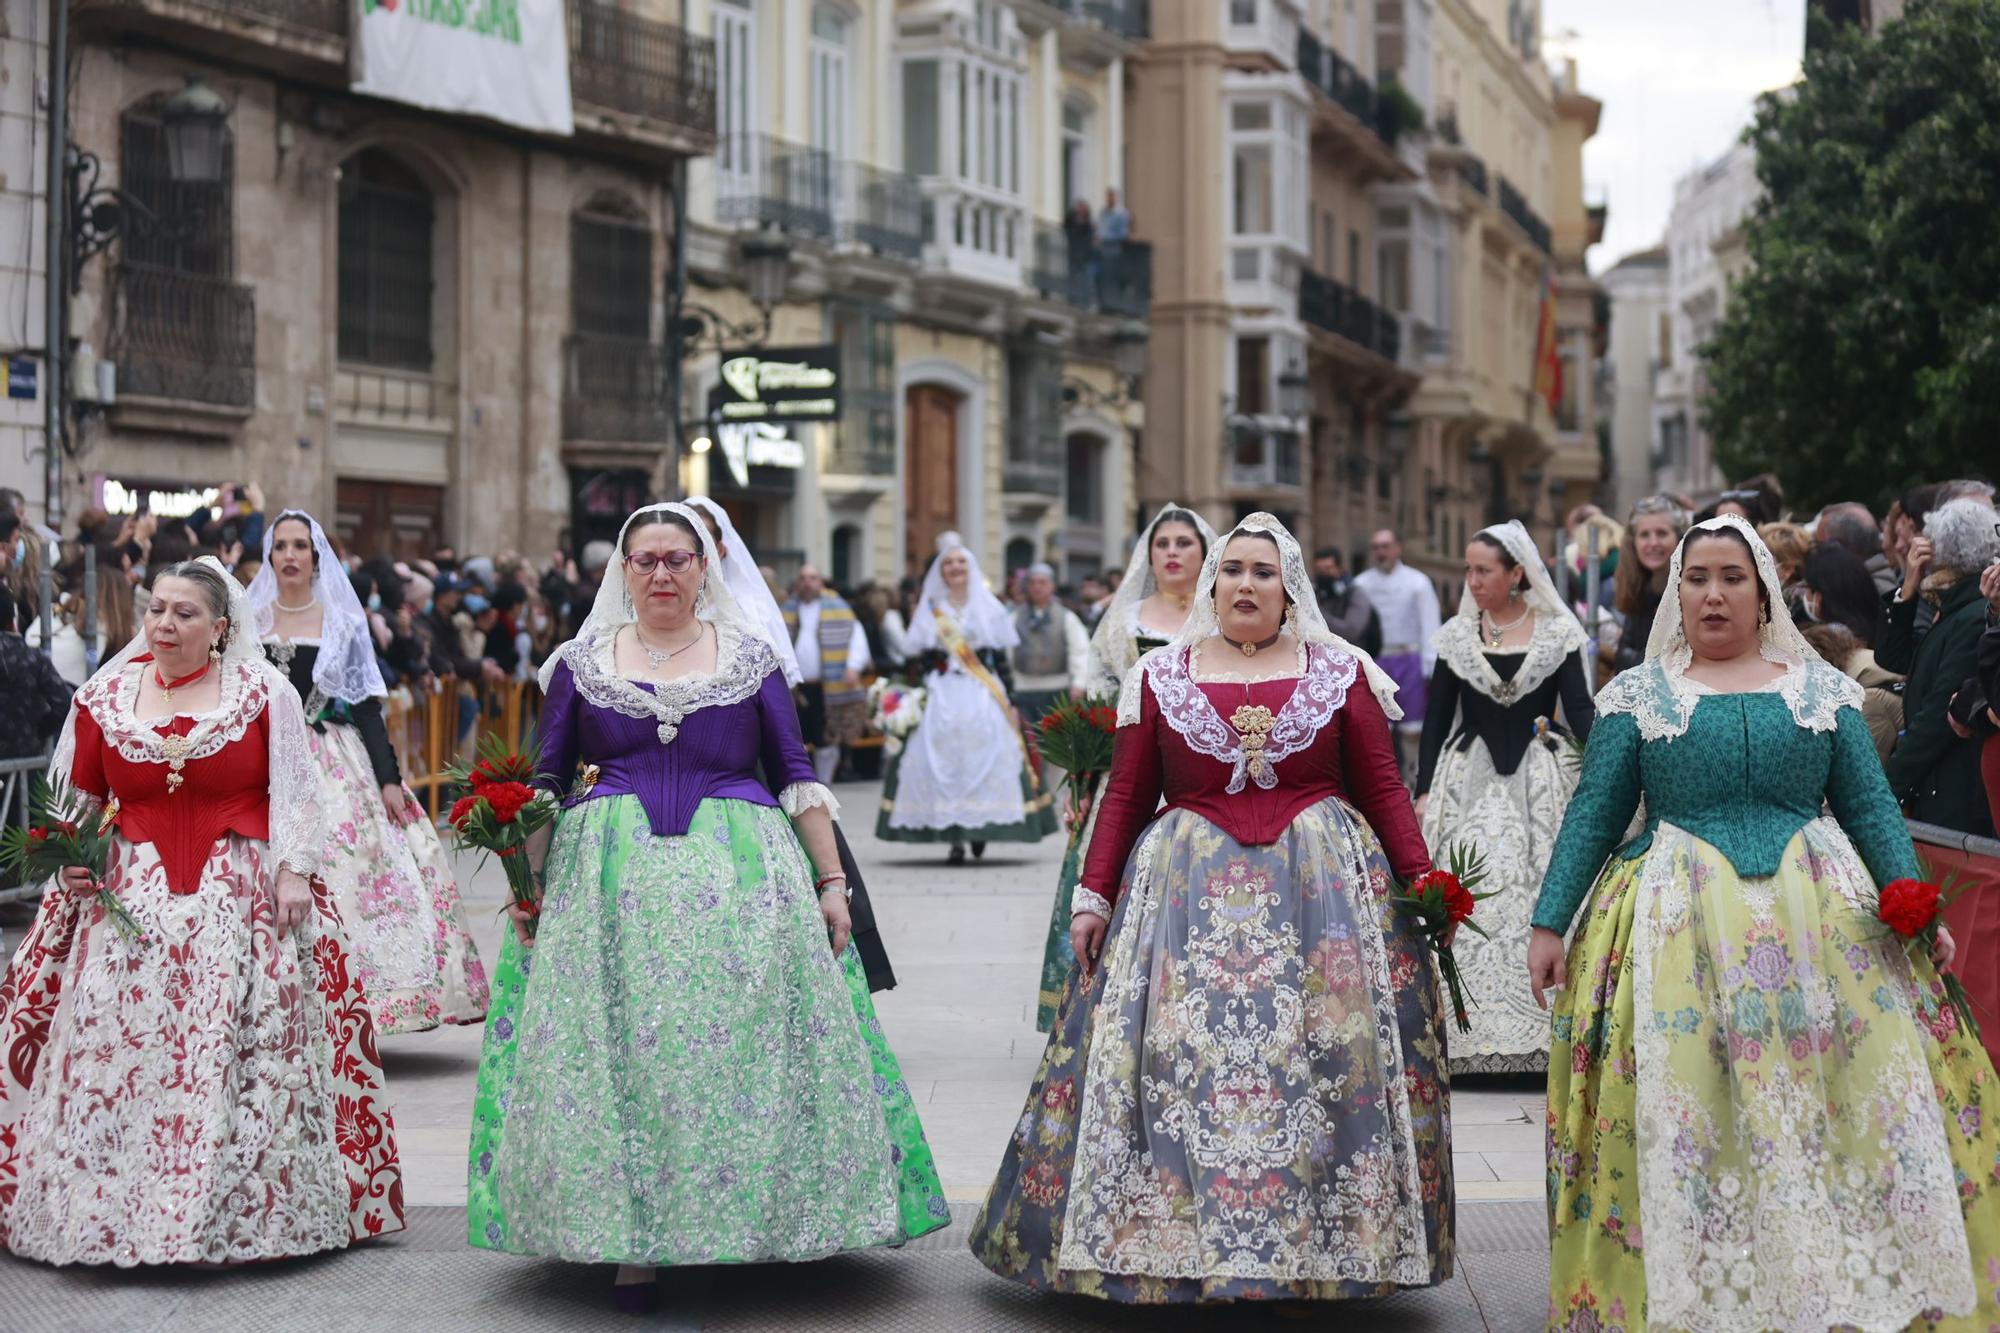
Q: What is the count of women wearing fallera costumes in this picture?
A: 9